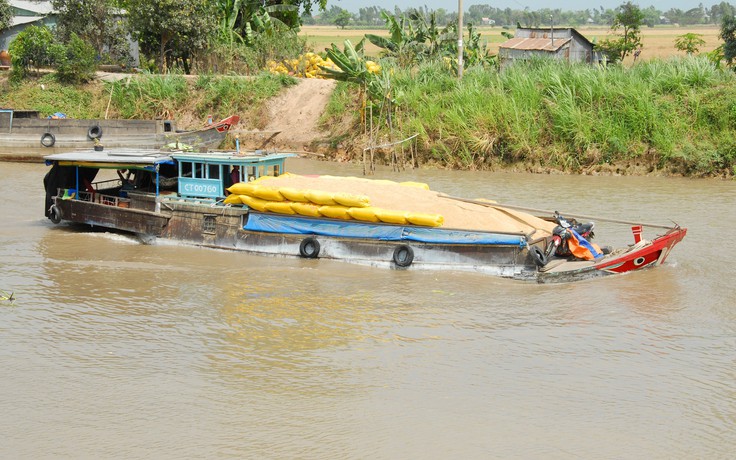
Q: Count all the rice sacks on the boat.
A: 13